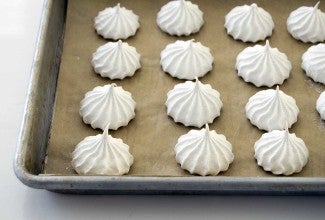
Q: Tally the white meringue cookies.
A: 15